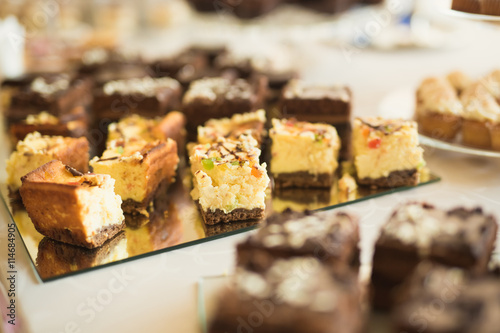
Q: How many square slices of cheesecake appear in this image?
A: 8